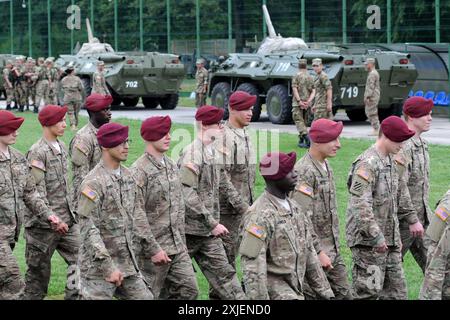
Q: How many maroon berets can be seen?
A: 11